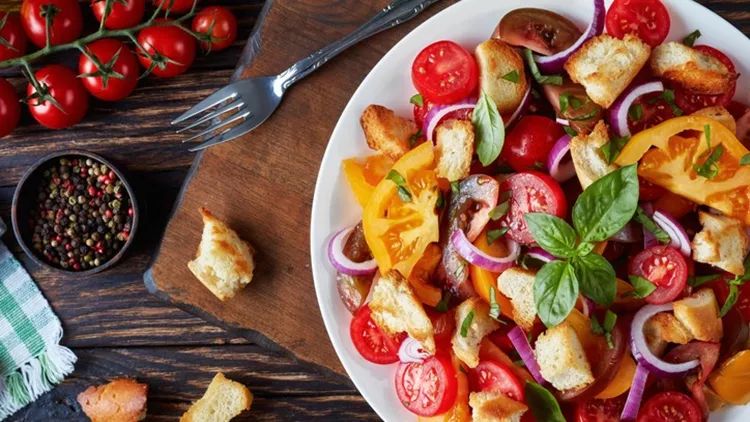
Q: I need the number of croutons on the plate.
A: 15